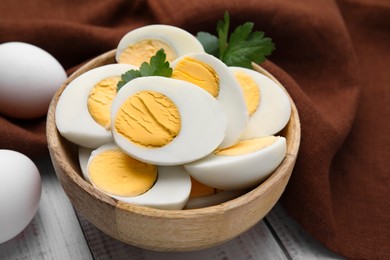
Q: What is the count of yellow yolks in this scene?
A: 8